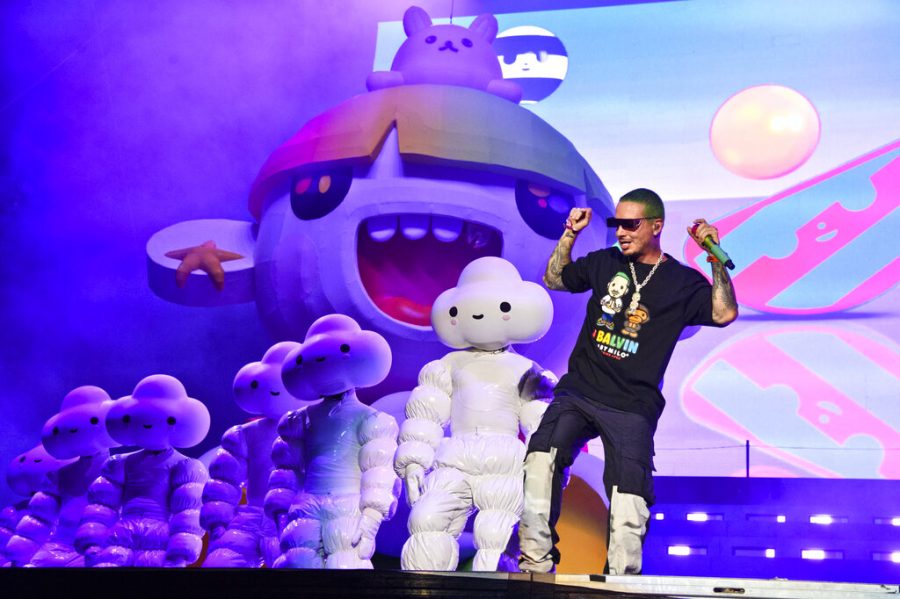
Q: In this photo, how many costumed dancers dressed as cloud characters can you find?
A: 6